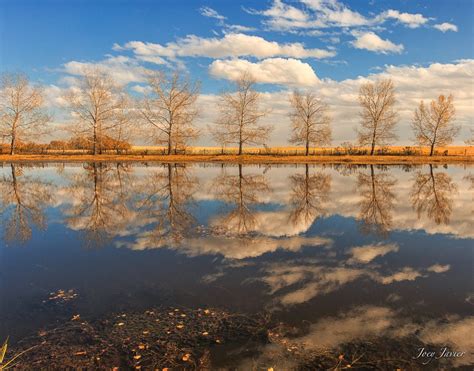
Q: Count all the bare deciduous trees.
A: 7